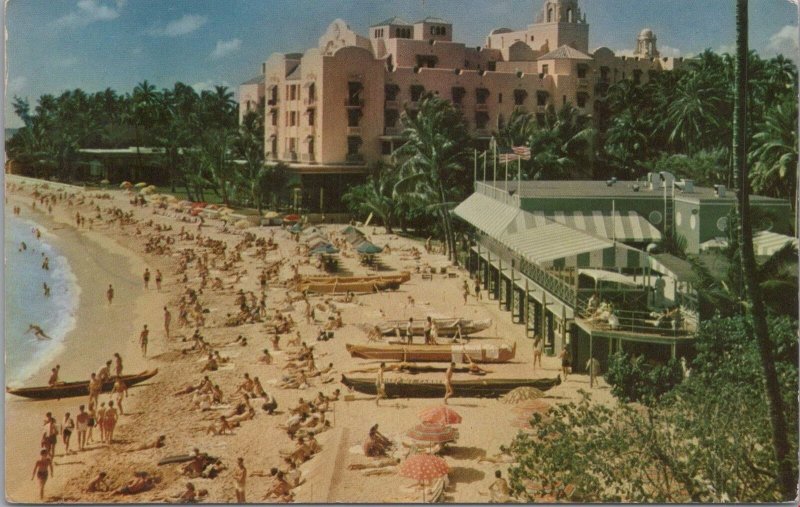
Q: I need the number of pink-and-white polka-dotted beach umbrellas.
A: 1